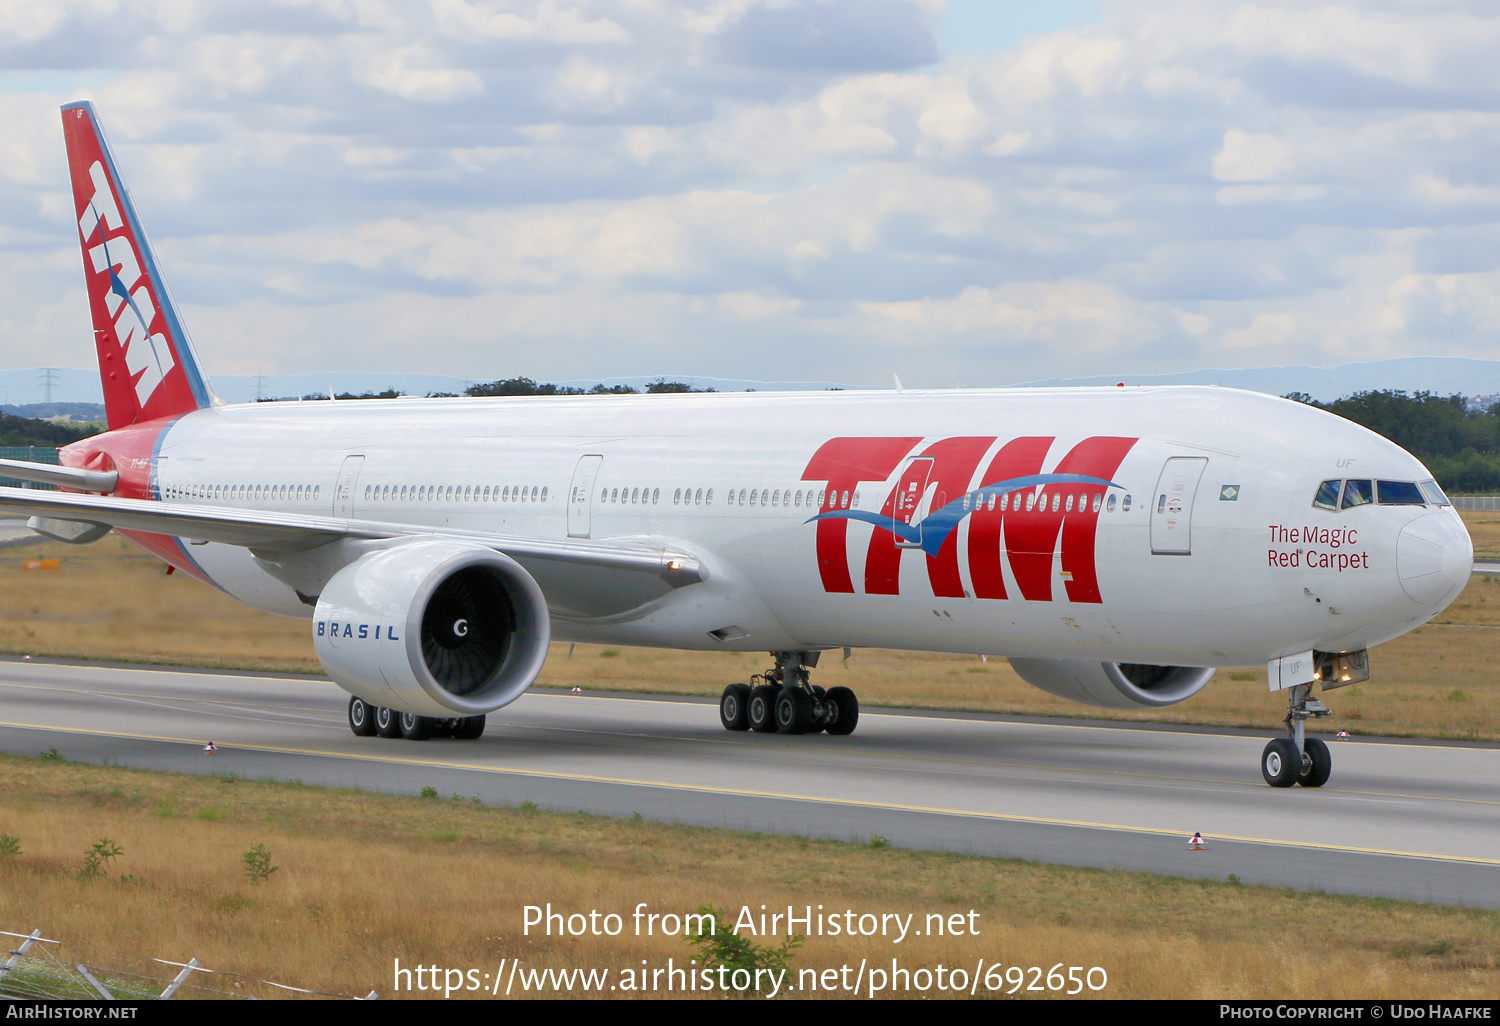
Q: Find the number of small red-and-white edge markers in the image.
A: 5